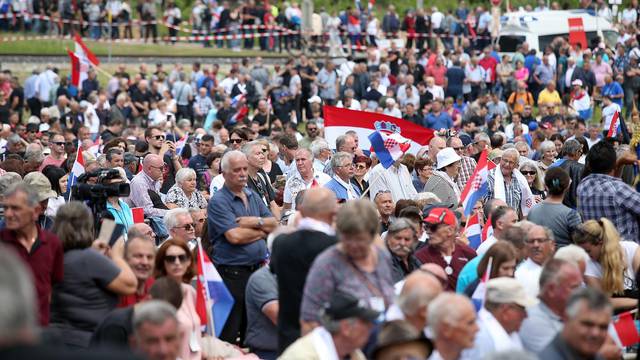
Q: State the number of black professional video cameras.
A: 1